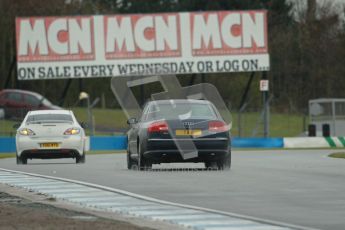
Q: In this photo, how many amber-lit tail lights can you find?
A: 2